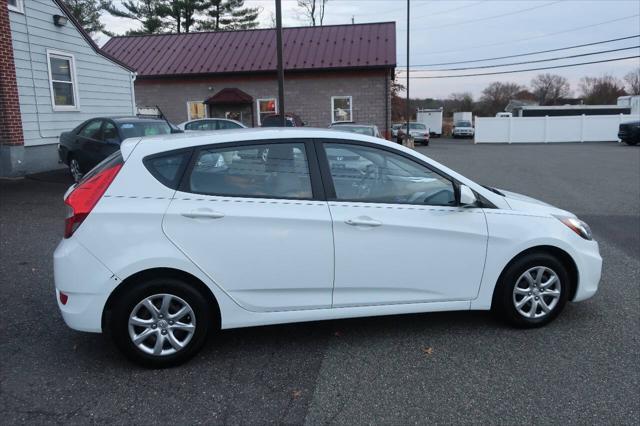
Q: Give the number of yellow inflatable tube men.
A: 0